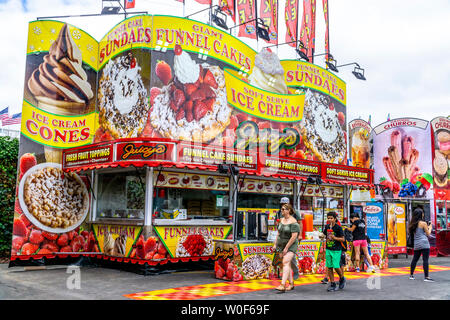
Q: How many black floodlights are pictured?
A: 6